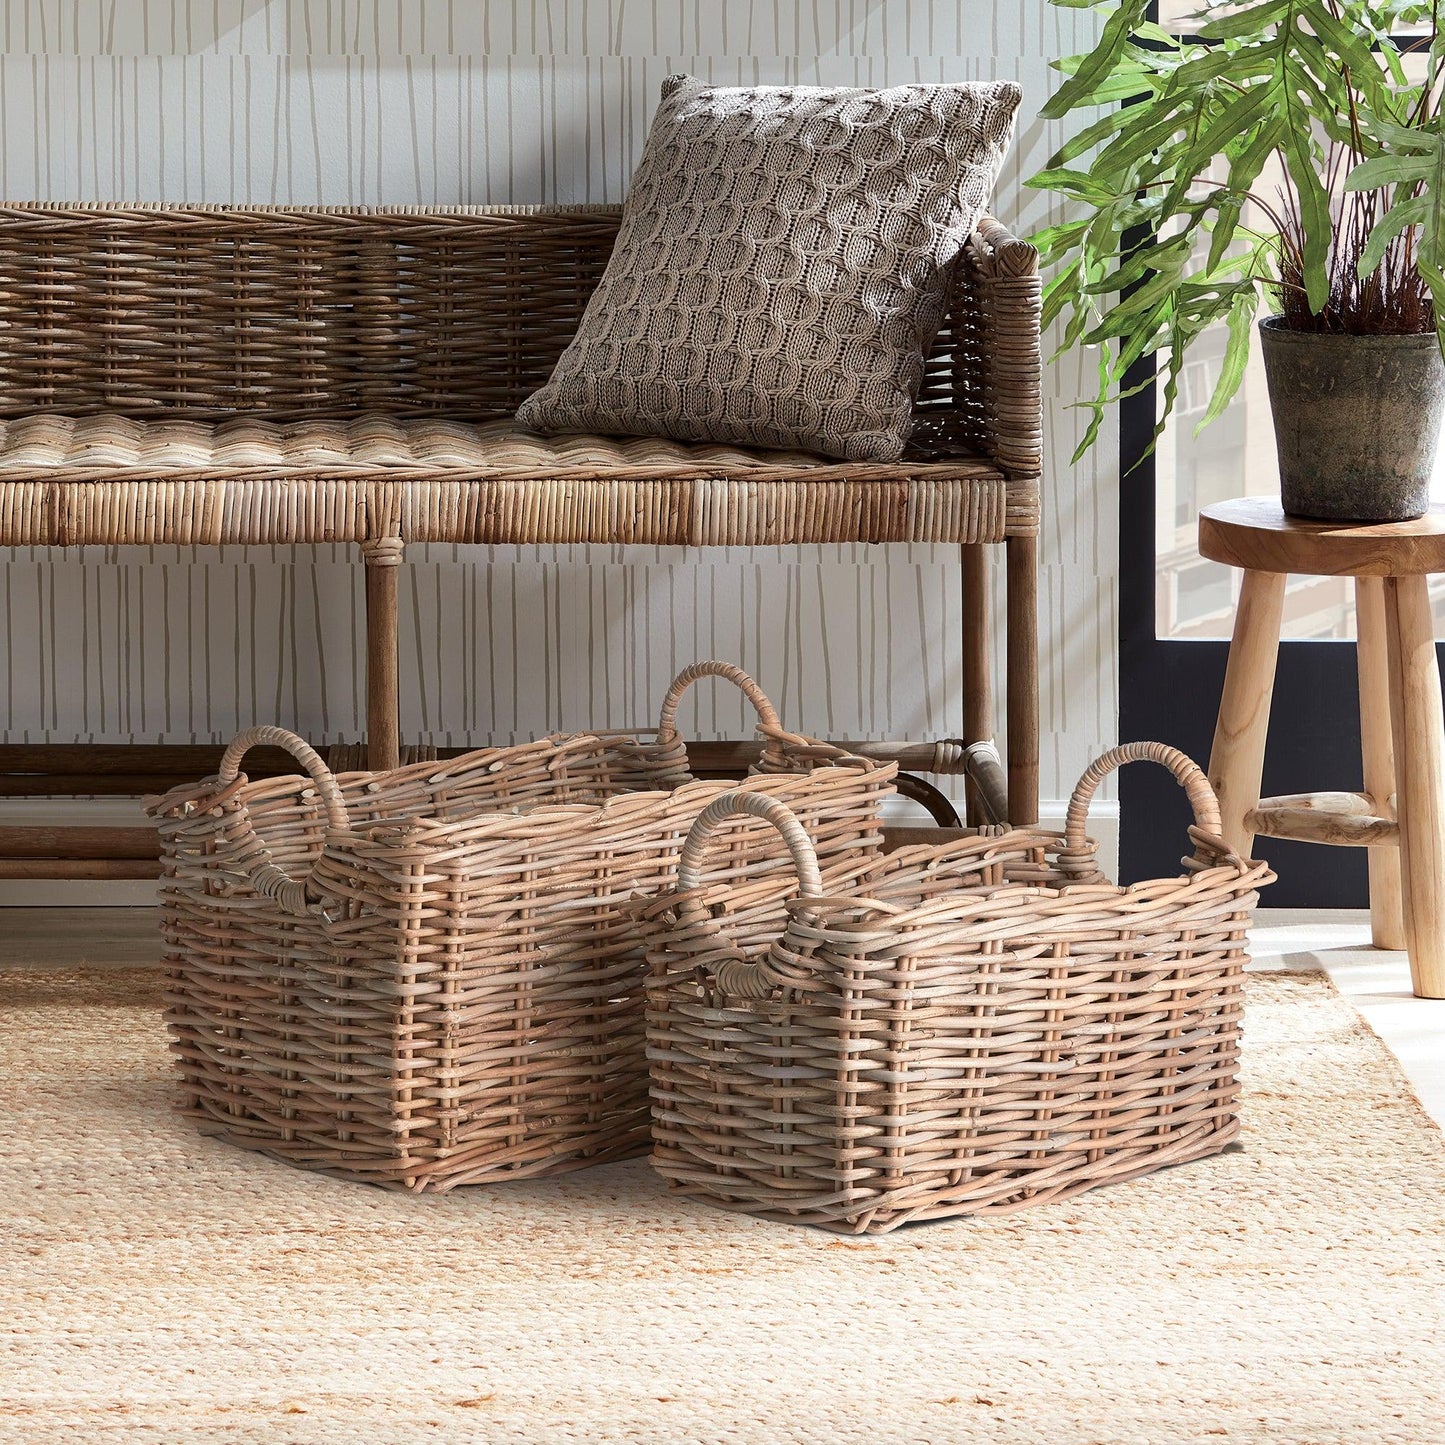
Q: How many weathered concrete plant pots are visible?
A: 1